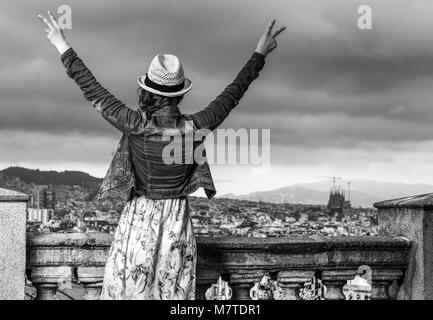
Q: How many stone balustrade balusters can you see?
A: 7